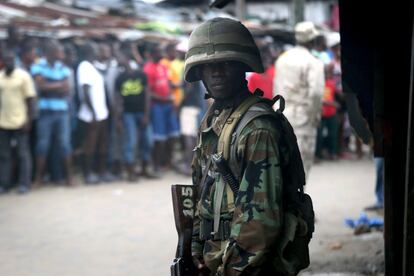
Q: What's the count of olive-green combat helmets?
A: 1